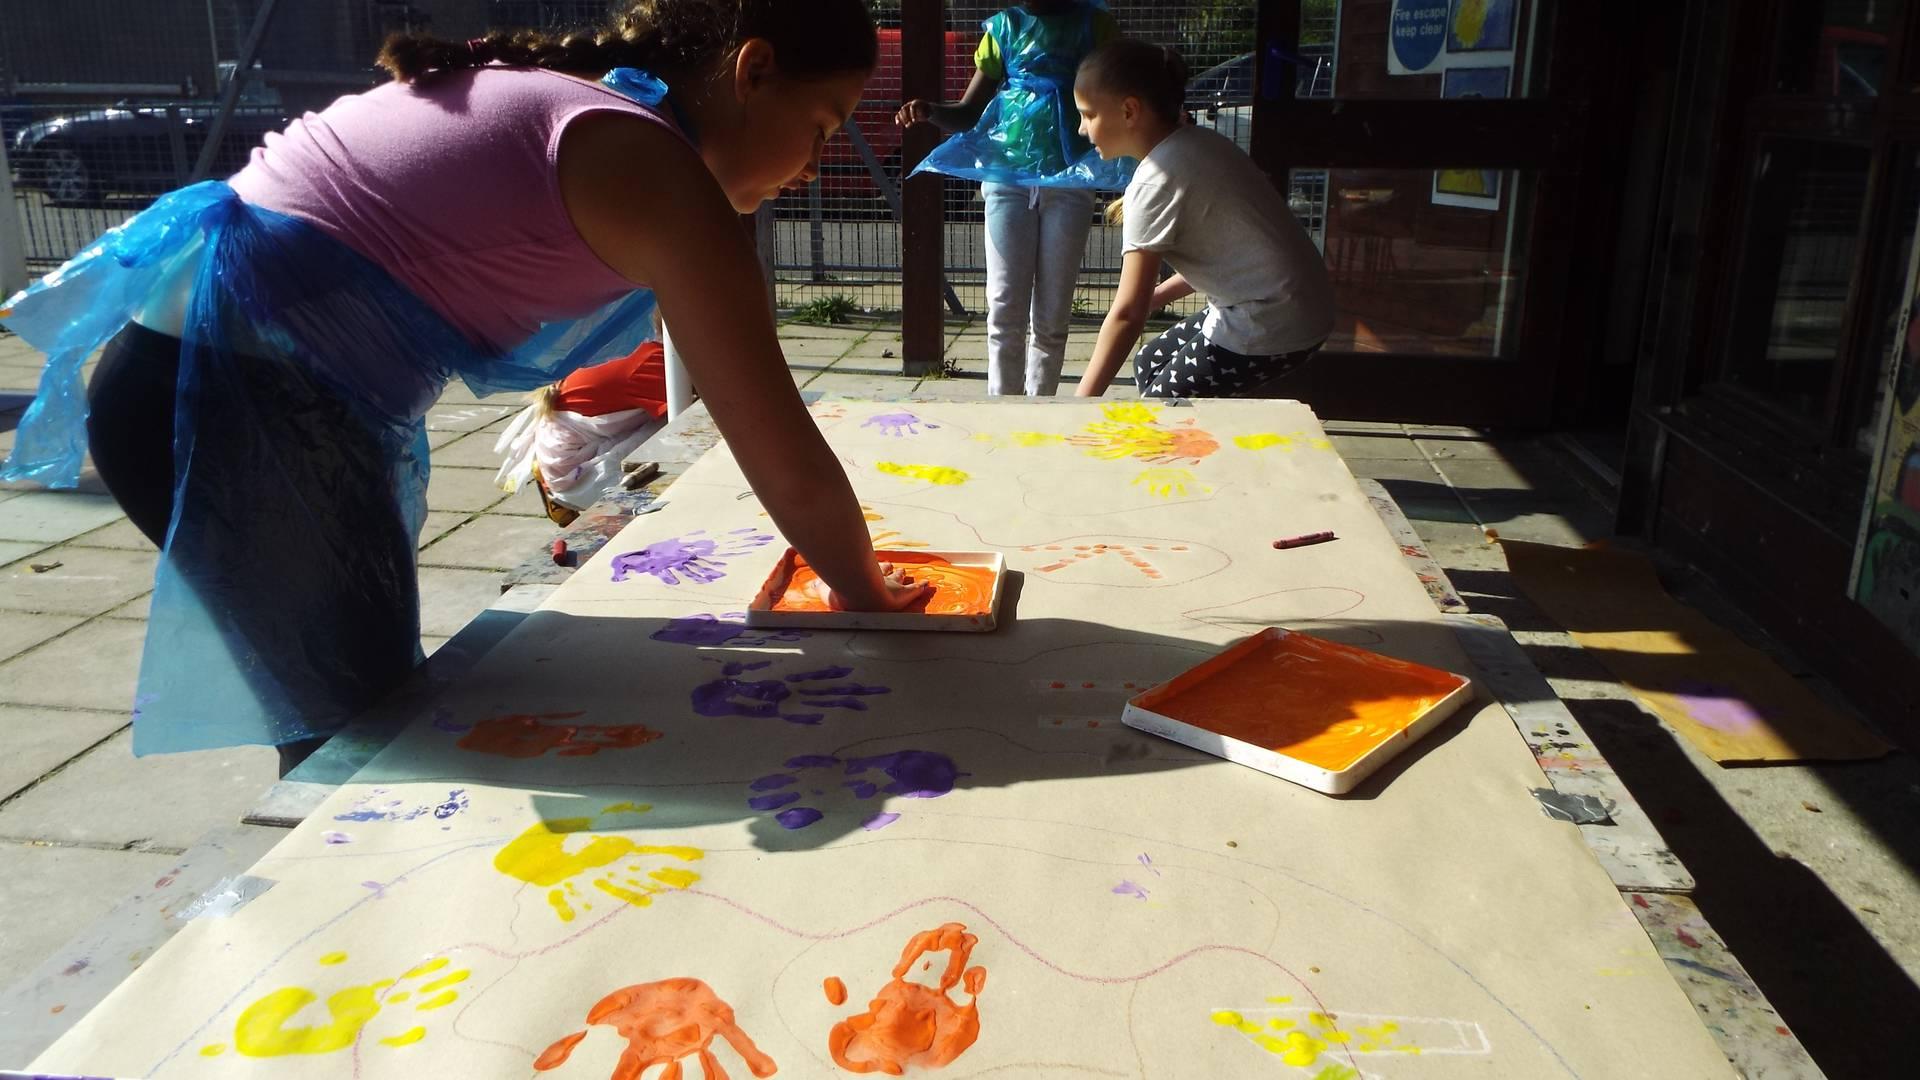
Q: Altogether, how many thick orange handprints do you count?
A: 3